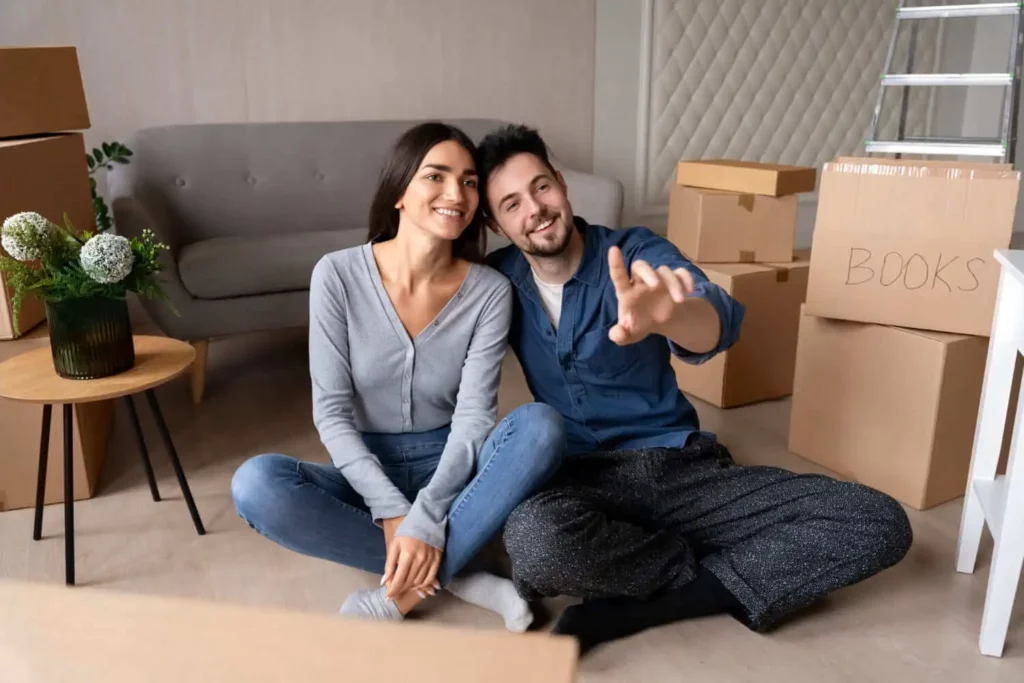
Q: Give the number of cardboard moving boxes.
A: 9